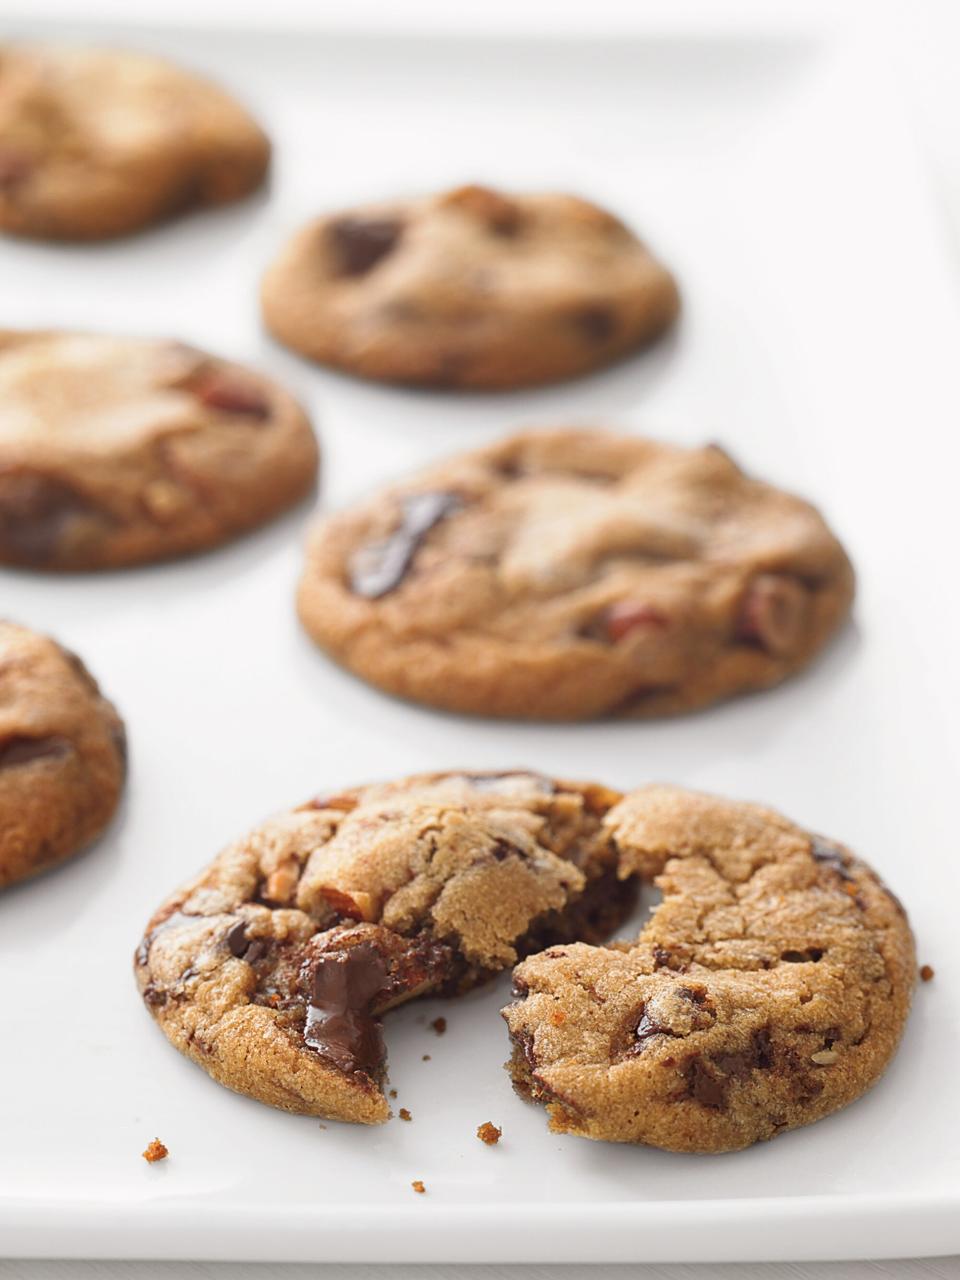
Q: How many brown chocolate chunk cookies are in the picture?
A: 6